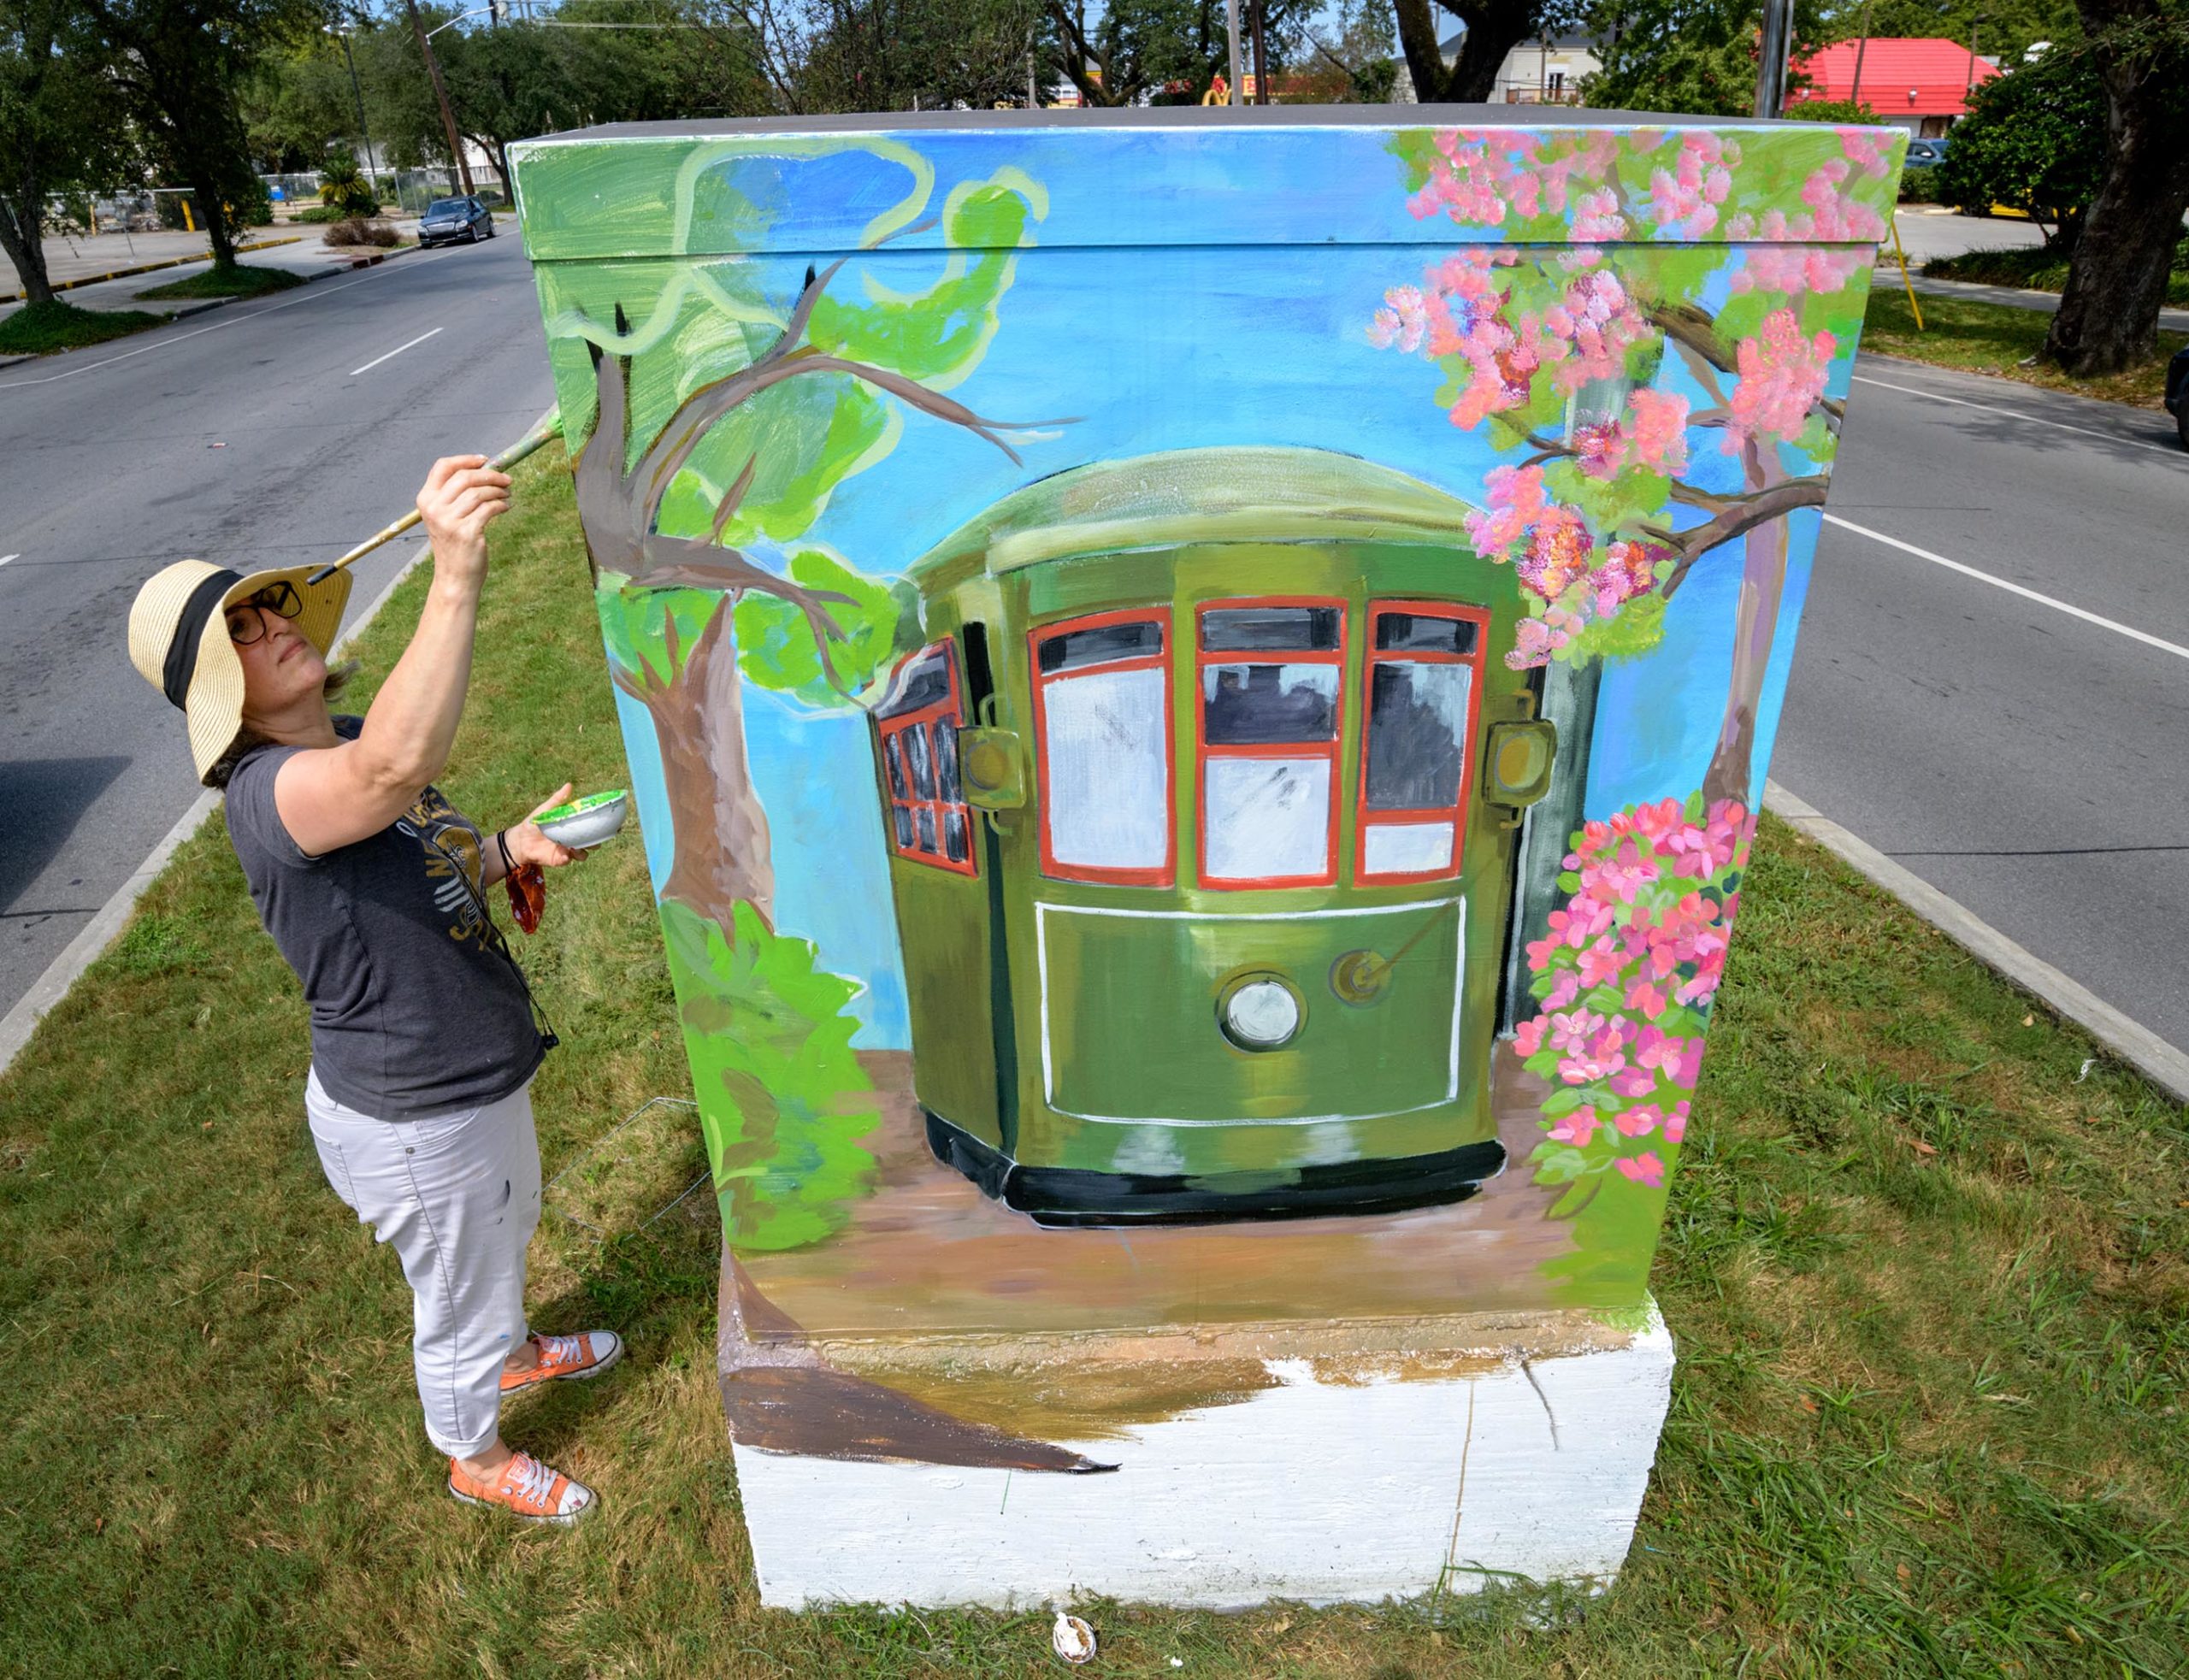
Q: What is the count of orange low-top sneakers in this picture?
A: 2